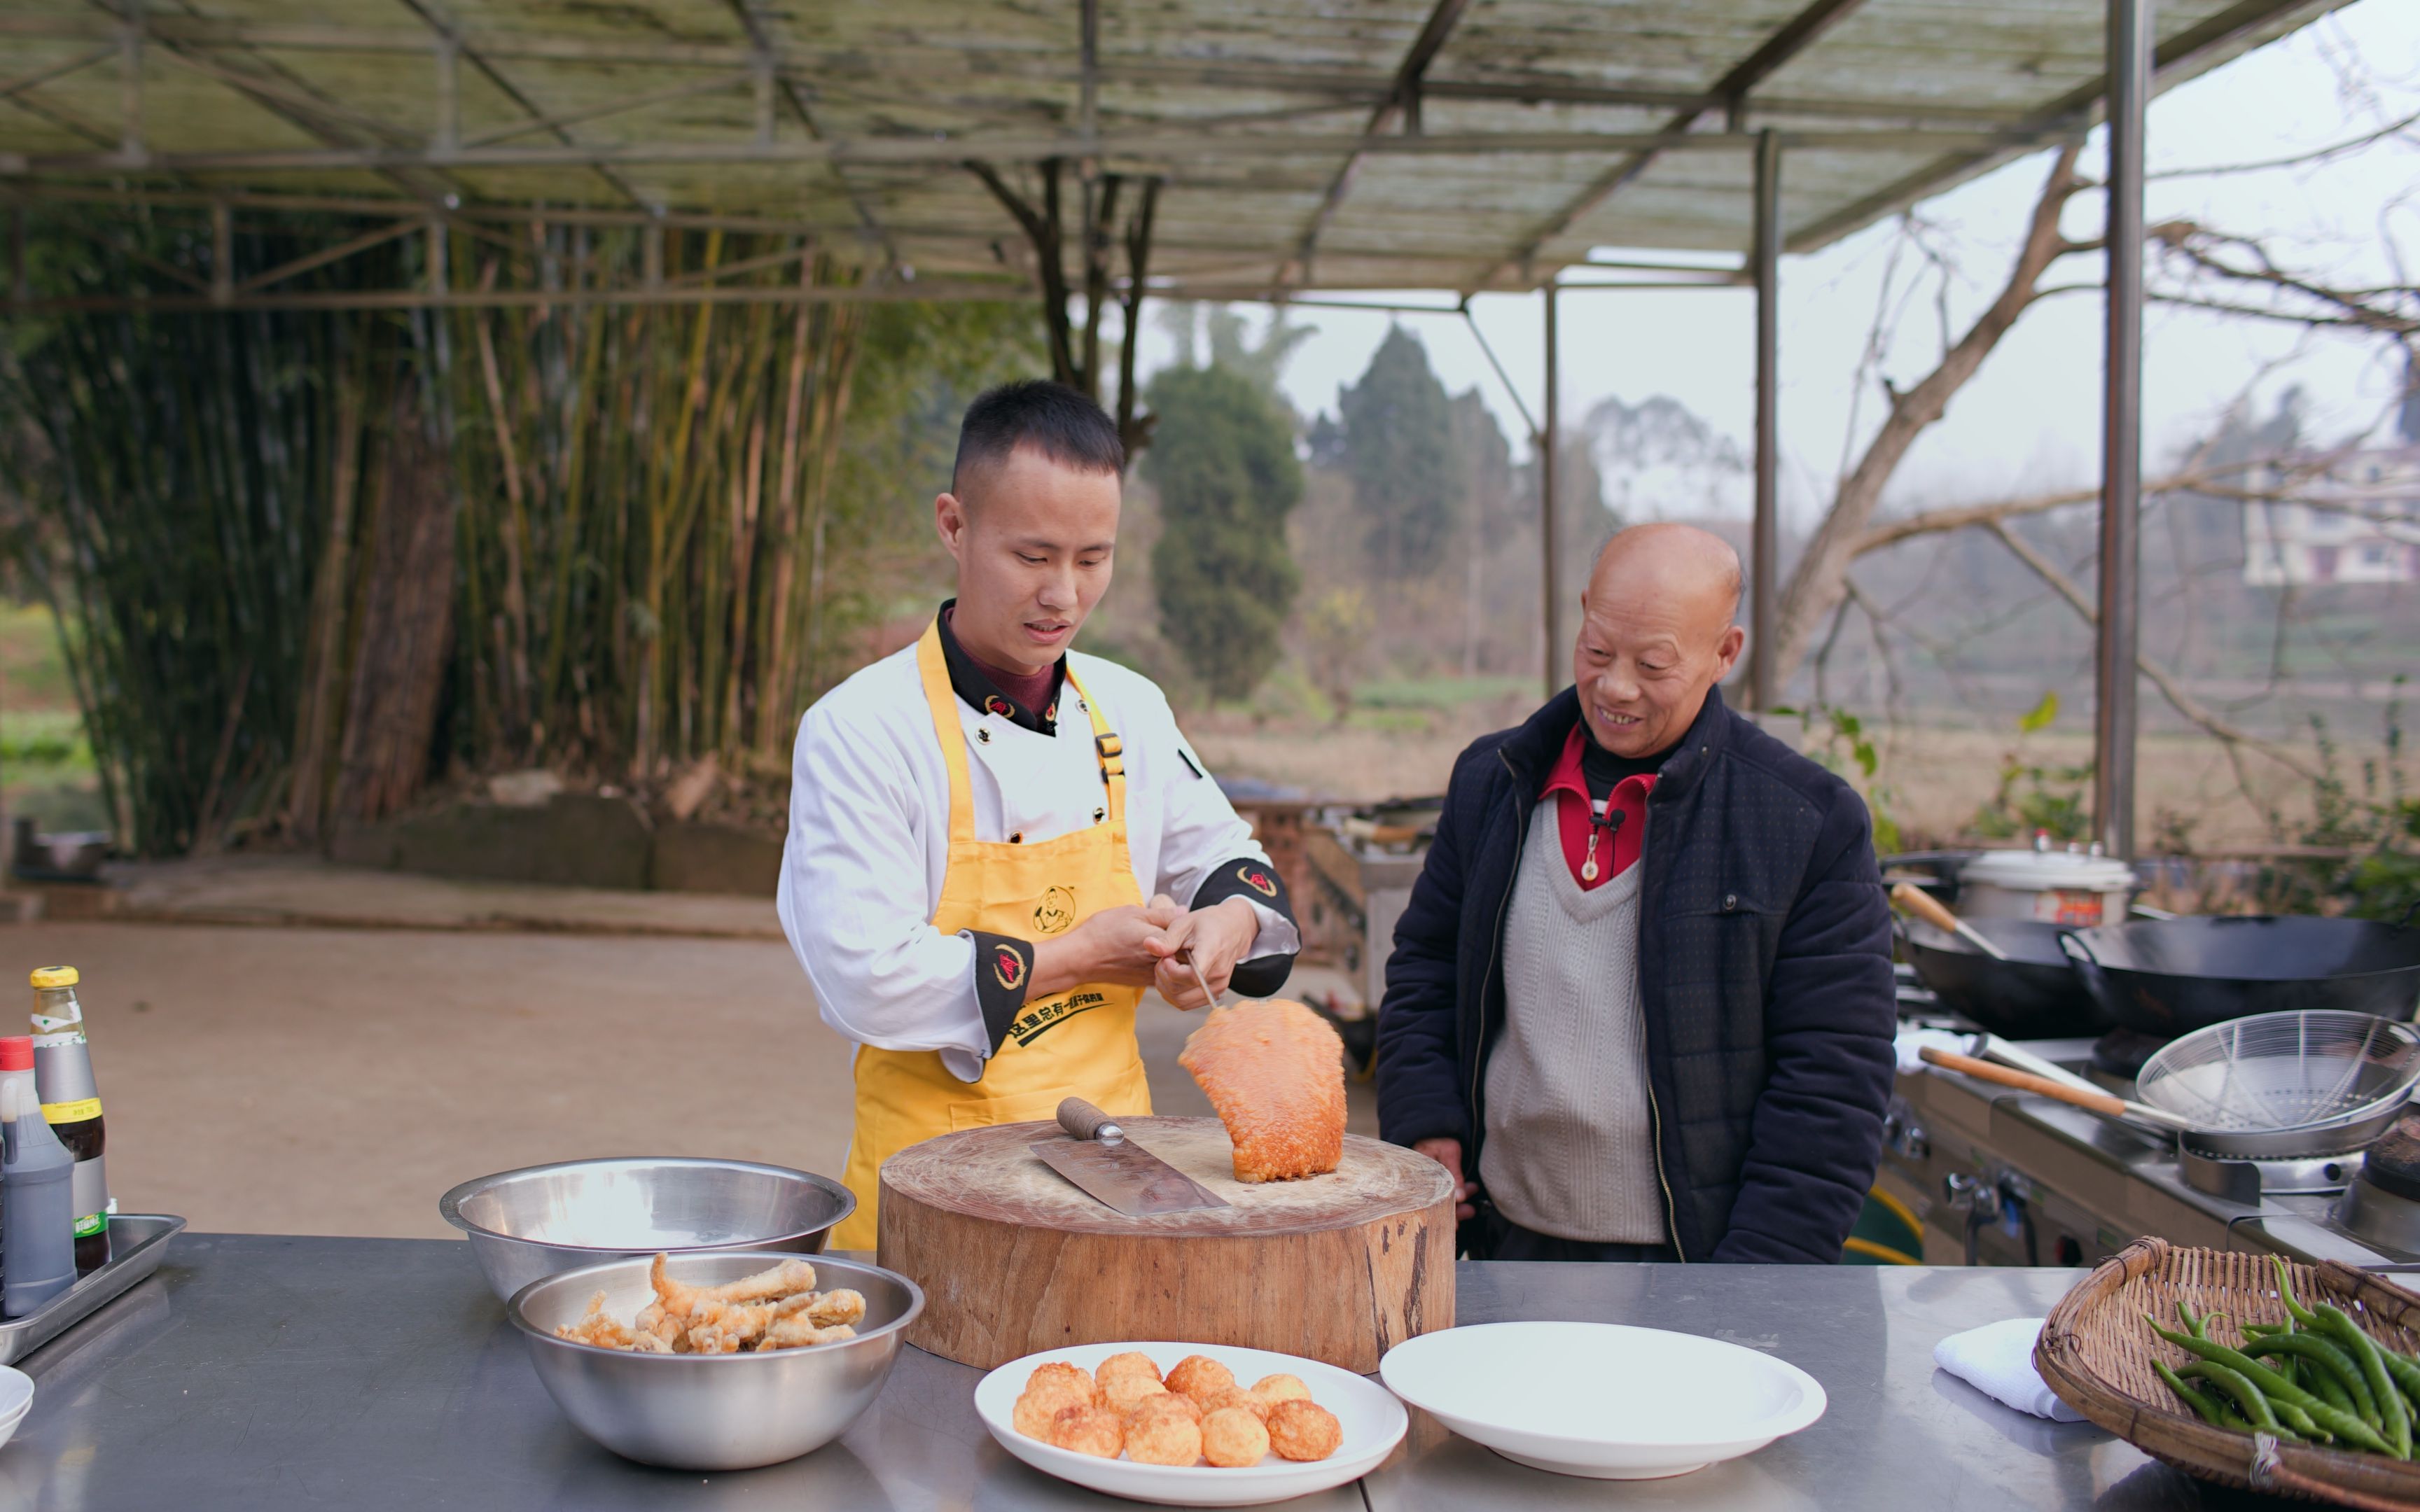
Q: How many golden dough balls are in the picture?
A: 12